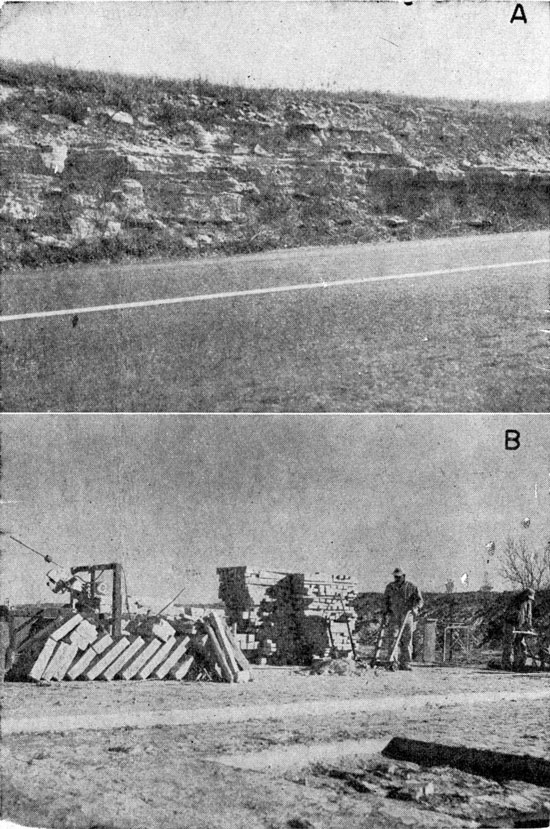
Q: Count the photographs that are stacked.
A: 2